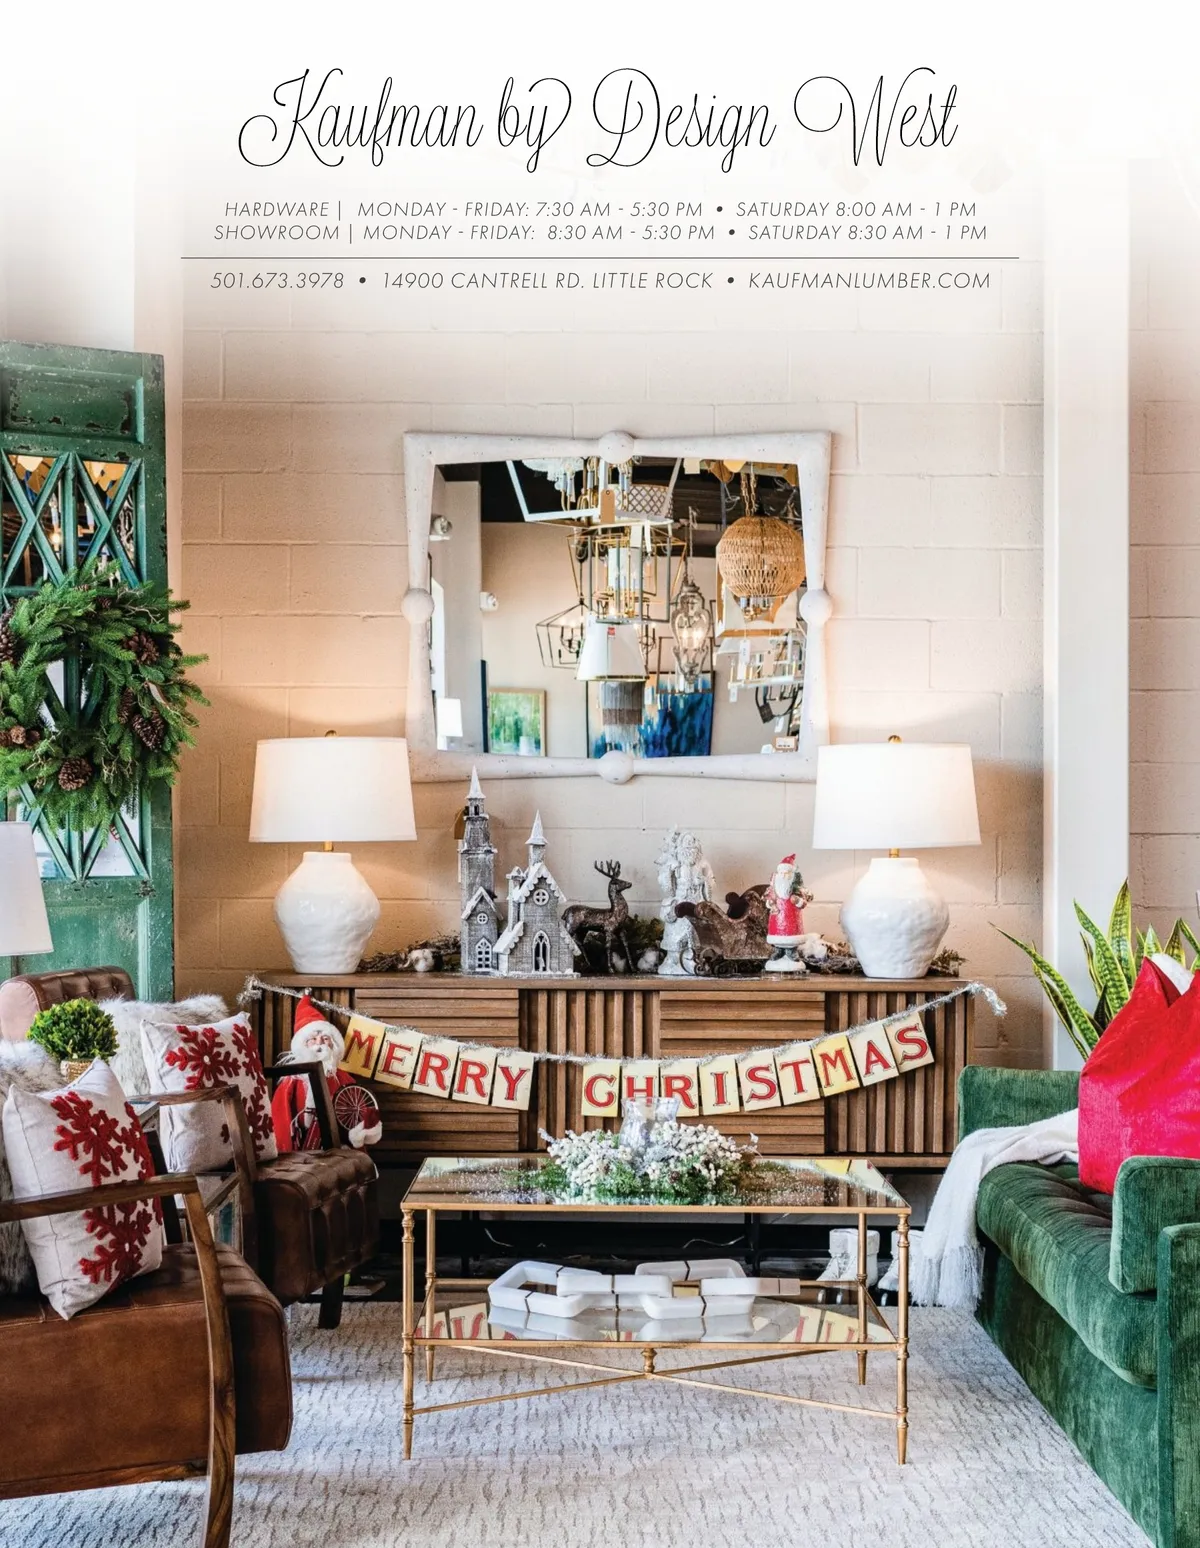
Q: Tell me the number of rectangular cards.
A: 14